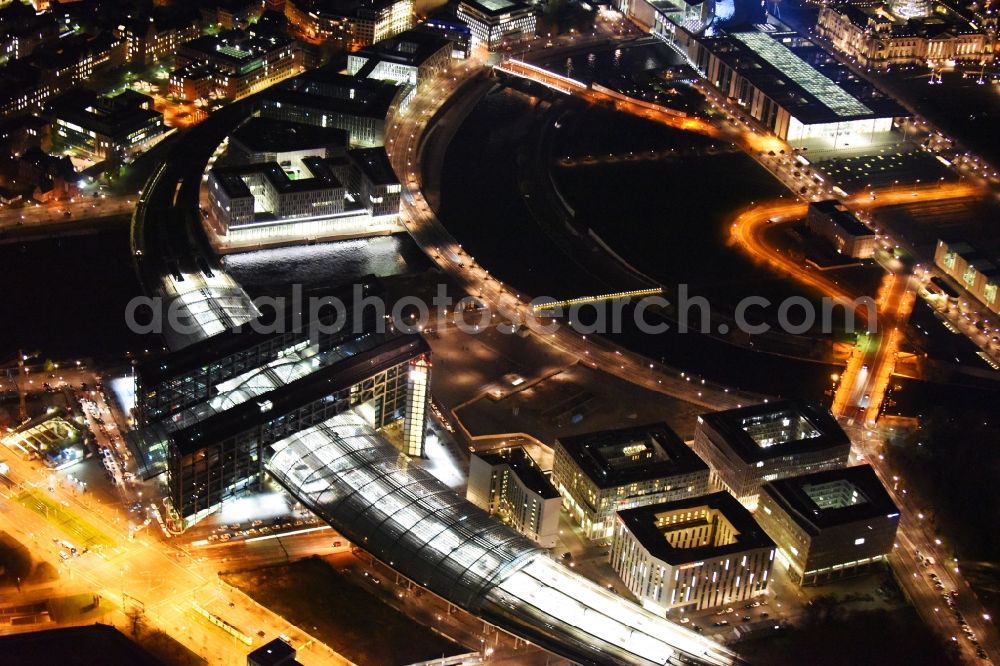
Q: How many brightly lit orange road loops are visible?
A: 1